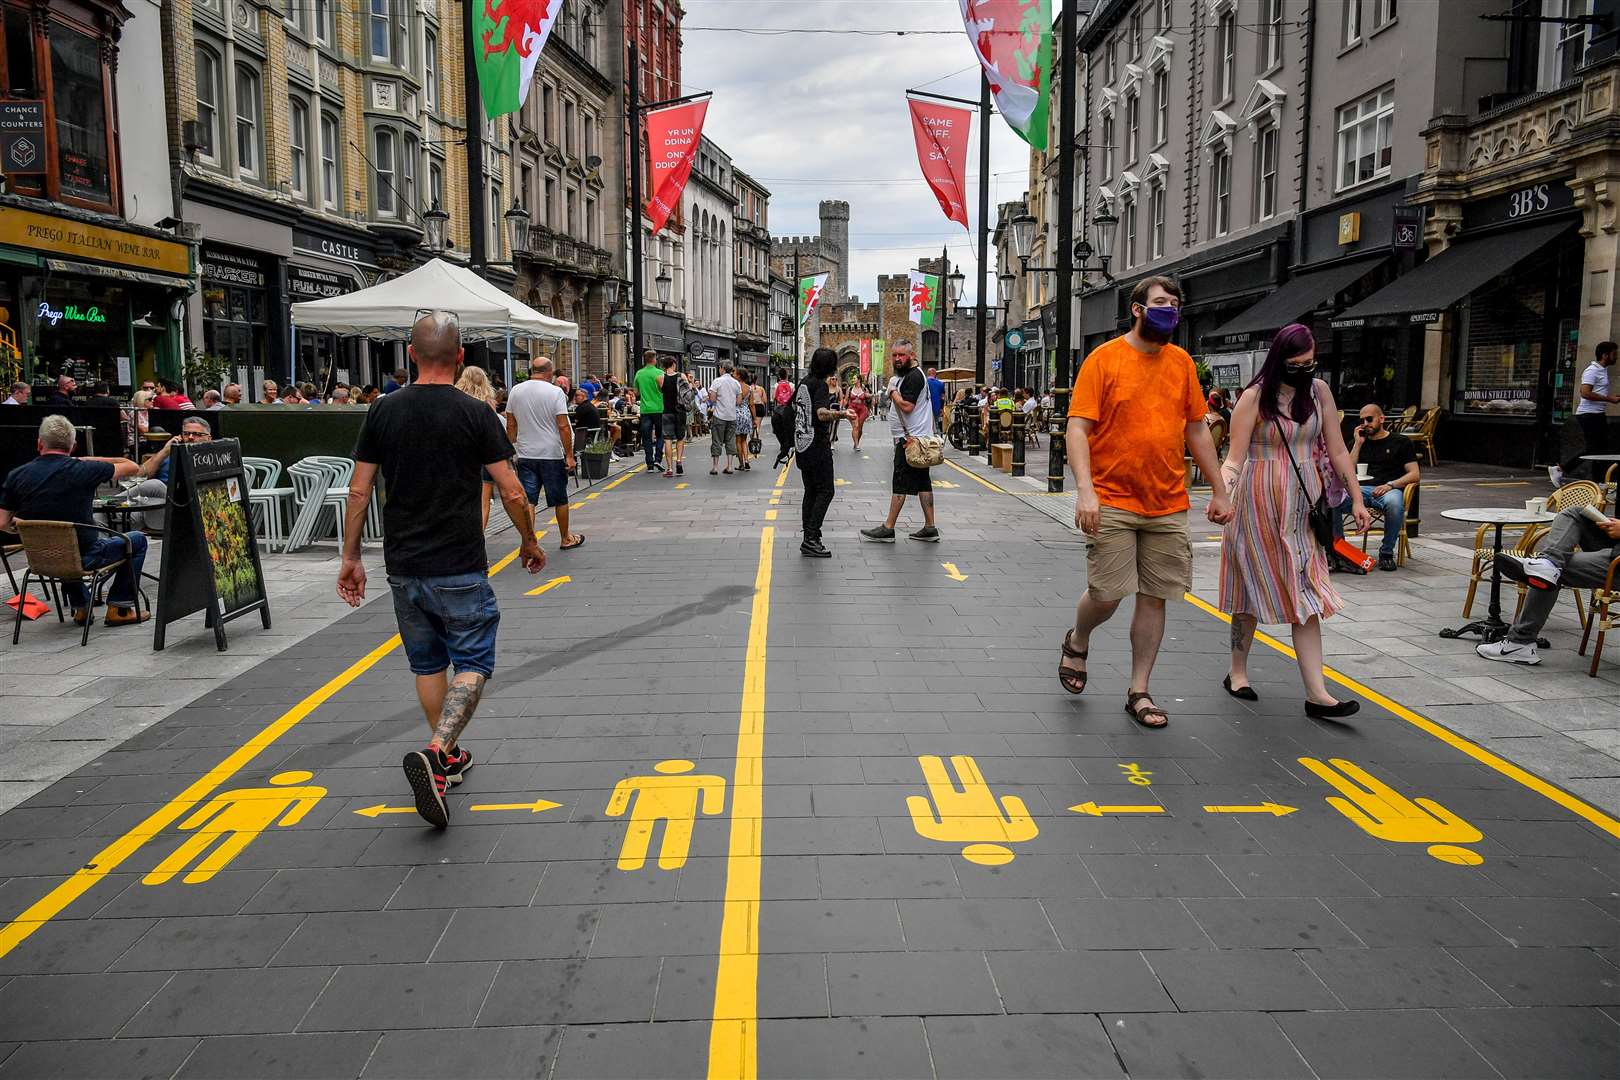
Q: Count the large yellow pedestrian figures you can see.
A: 4